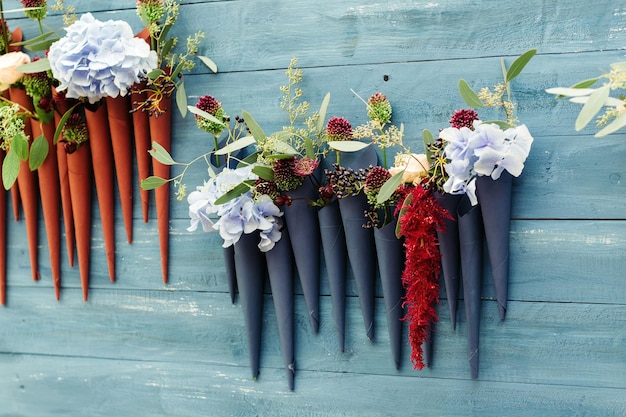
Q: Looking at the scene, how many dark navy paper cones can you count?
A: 11